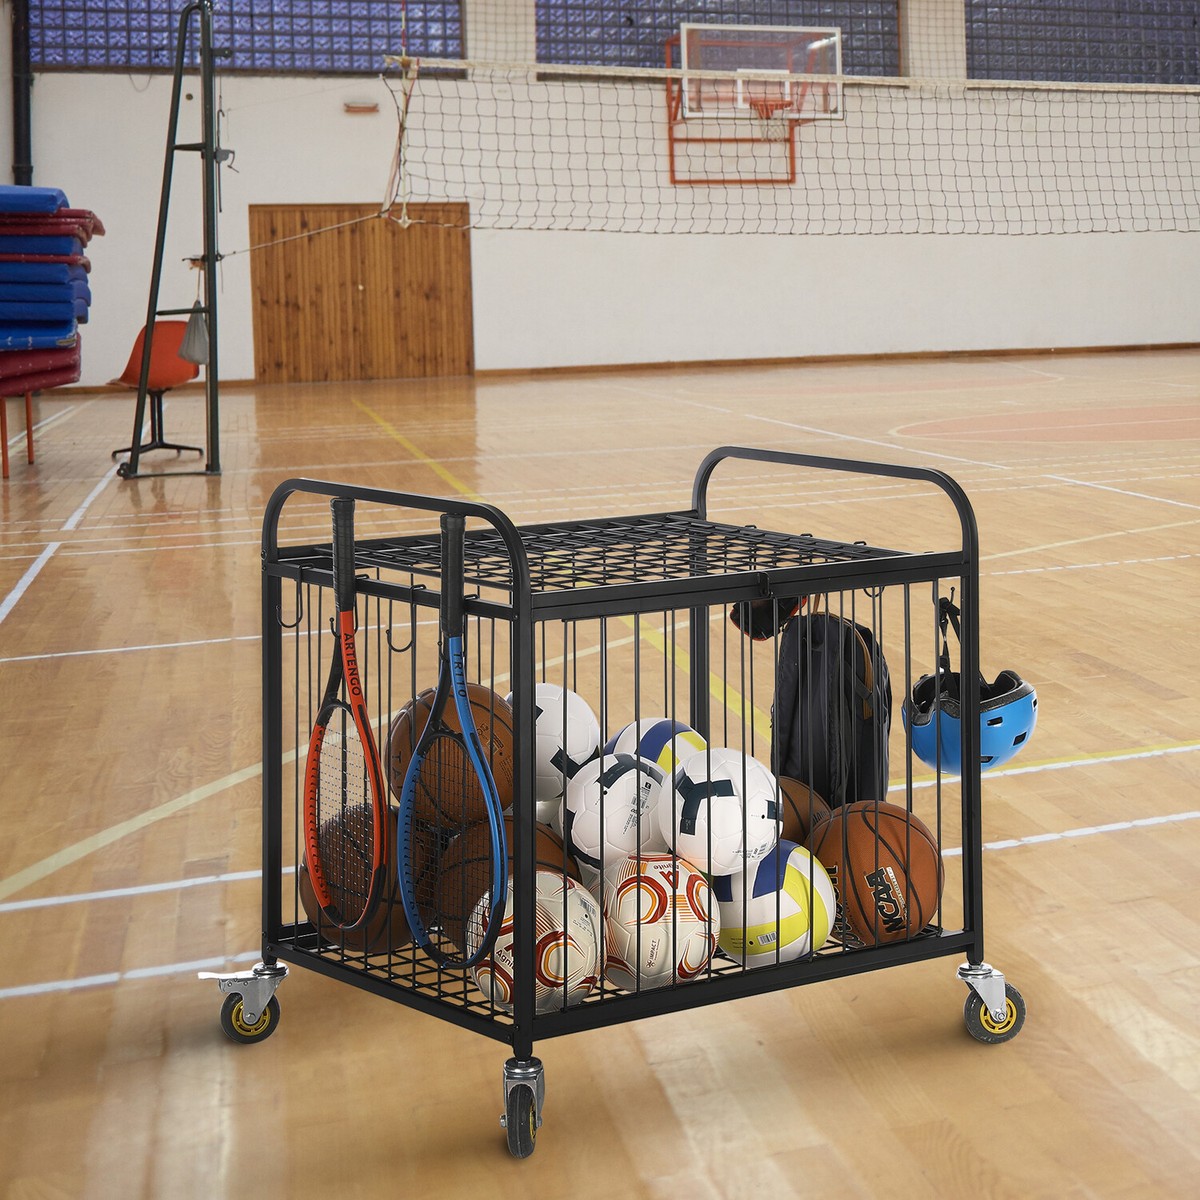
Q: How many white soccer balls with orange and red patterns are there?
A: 2